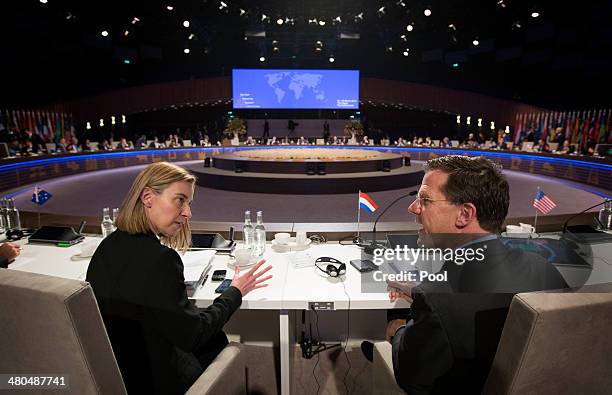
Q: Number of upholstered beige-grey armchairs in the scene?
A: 2